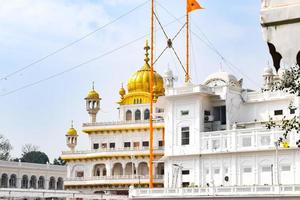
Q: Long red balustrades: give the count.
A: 2